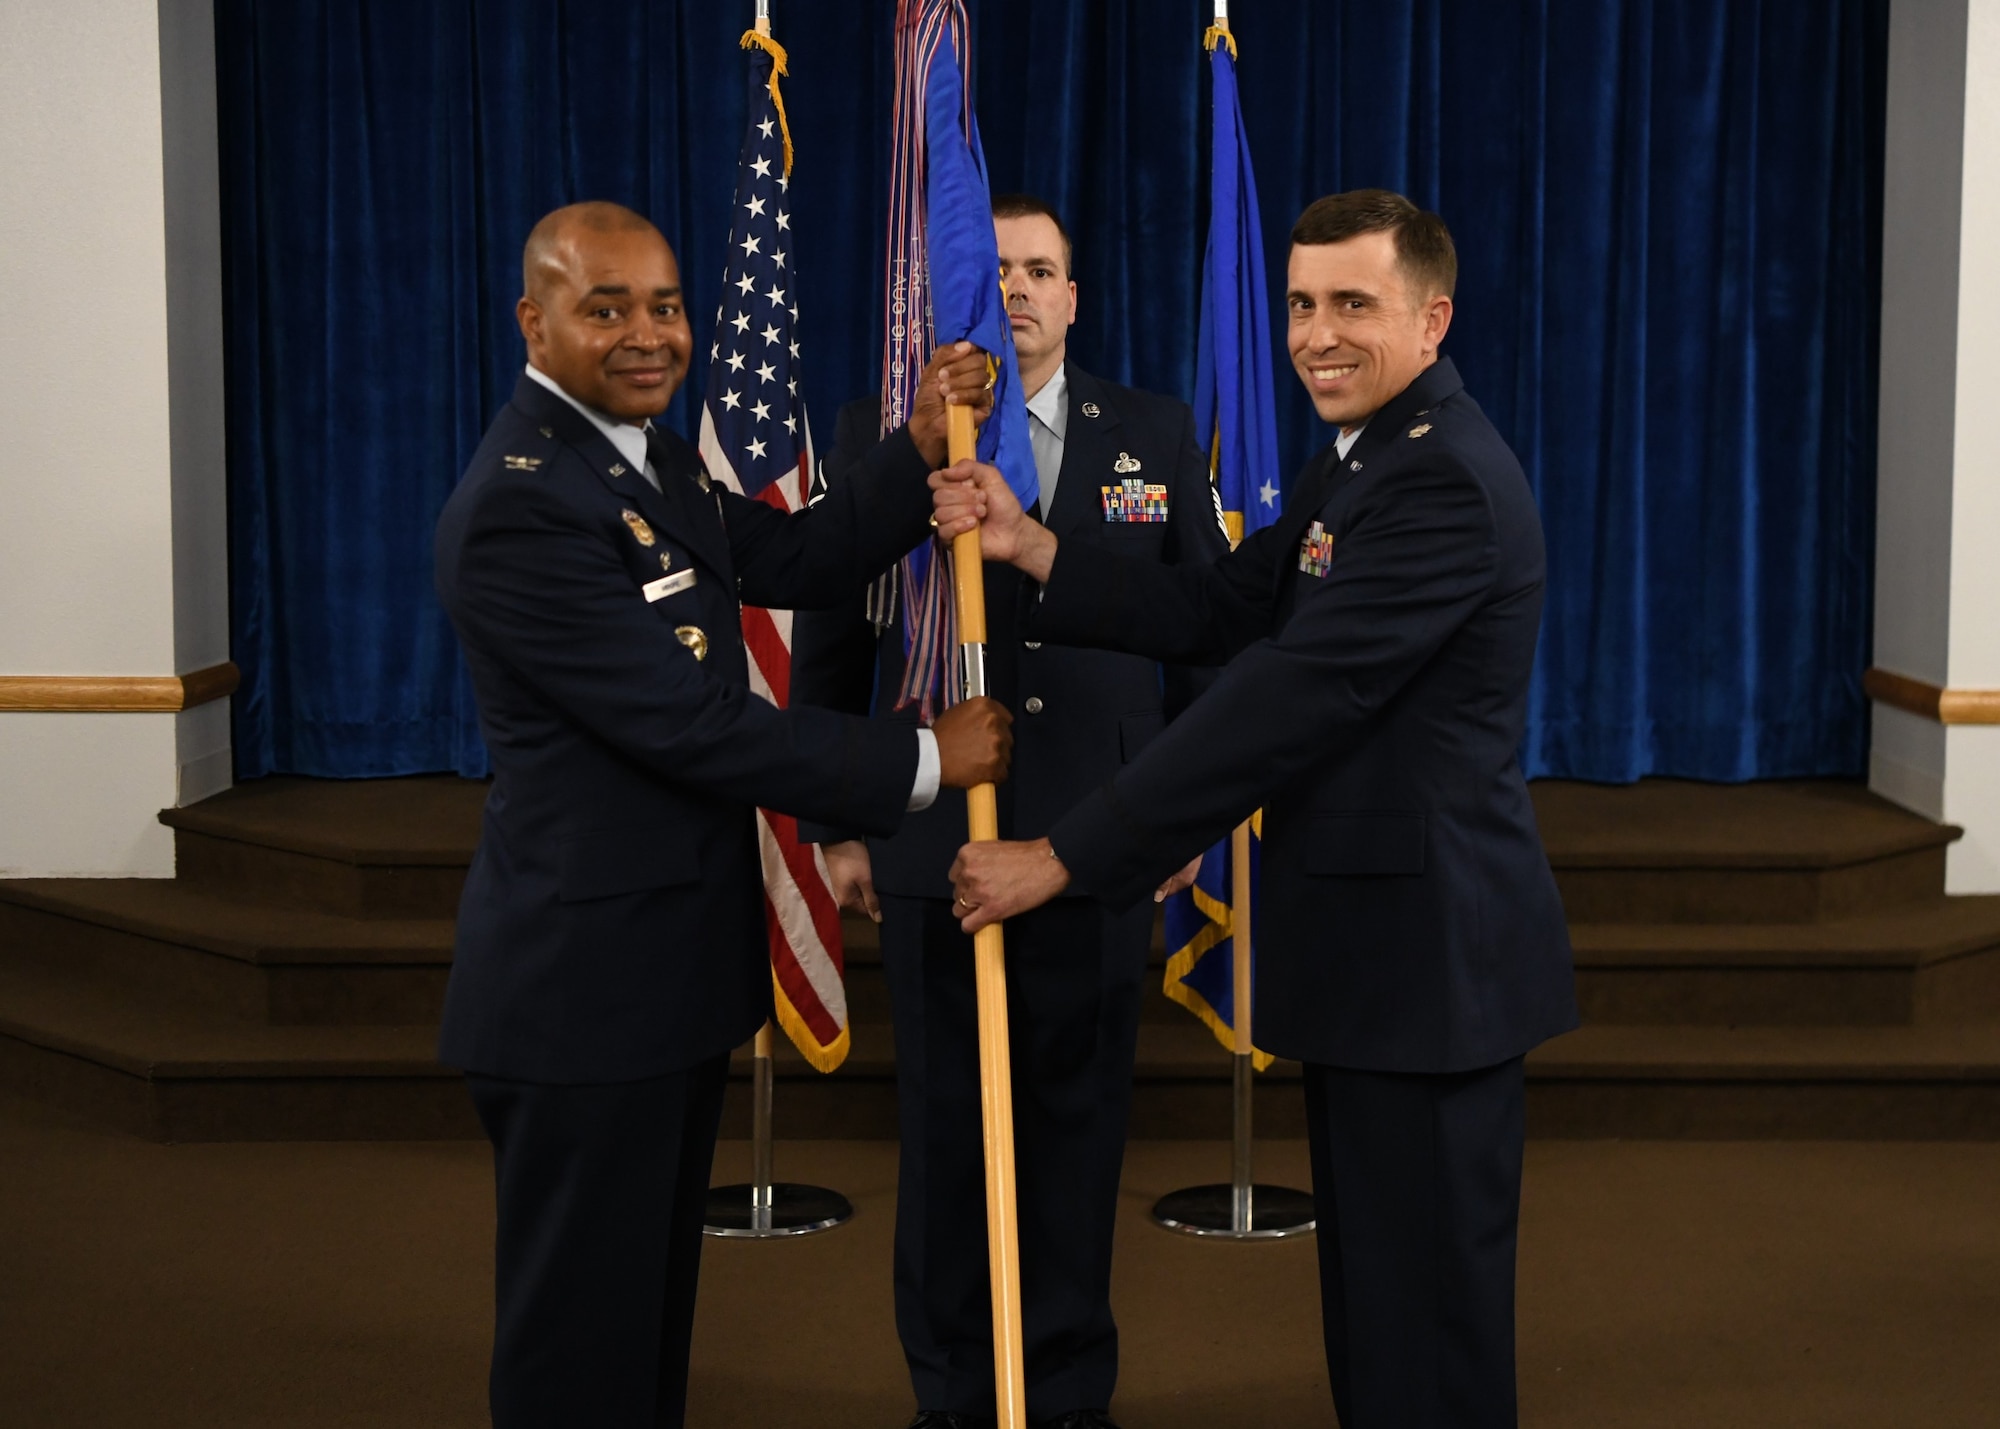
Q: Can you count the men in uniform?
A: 3